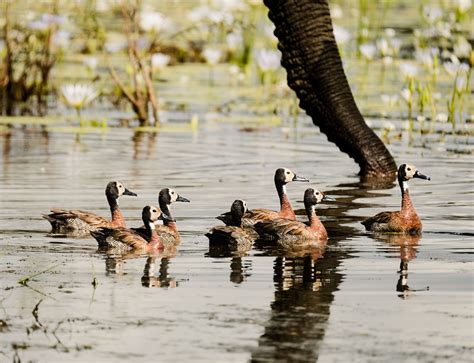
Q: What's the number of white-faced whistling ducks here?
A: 7